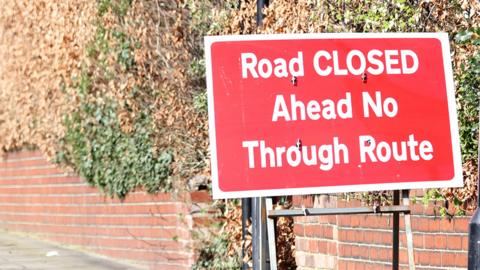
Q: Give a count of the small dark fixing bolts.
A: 4